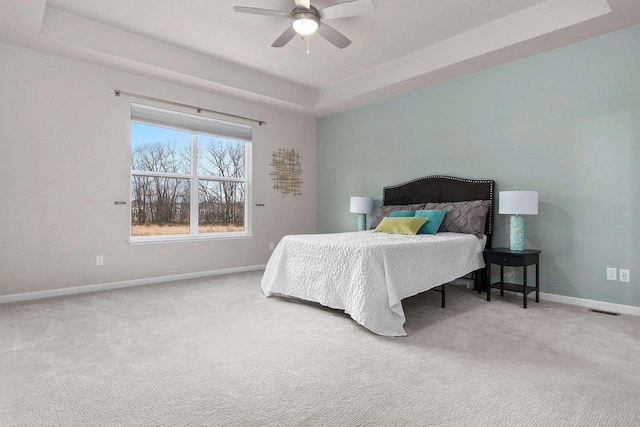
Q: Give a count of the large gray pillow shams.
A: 2